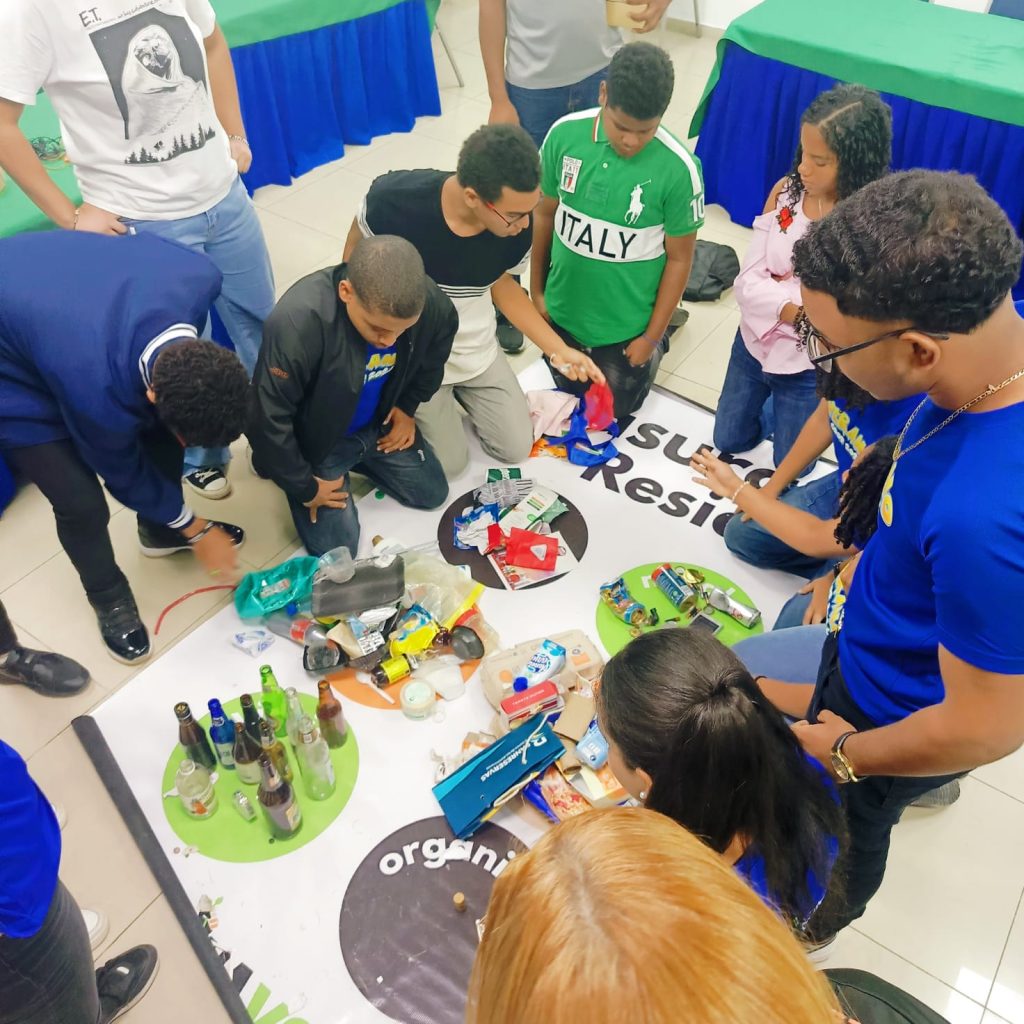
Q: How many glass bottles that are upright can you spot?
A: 11